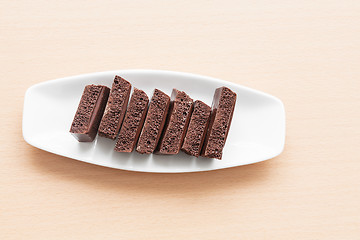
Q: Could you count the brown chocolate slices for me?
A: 7